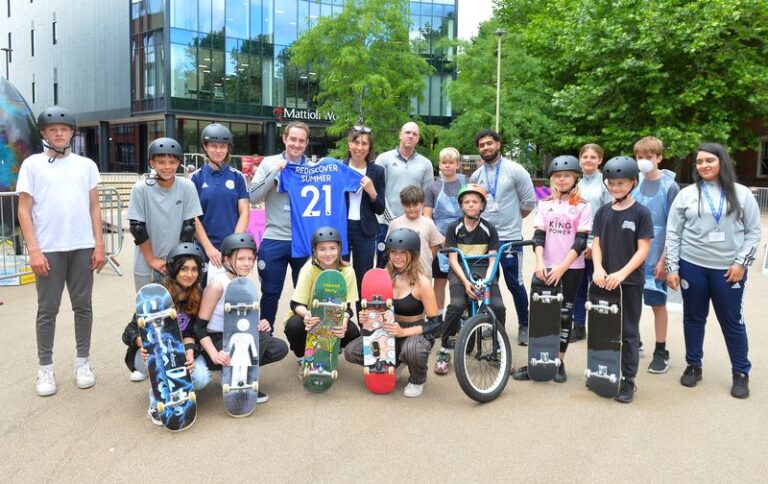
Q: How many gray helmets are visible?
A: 9